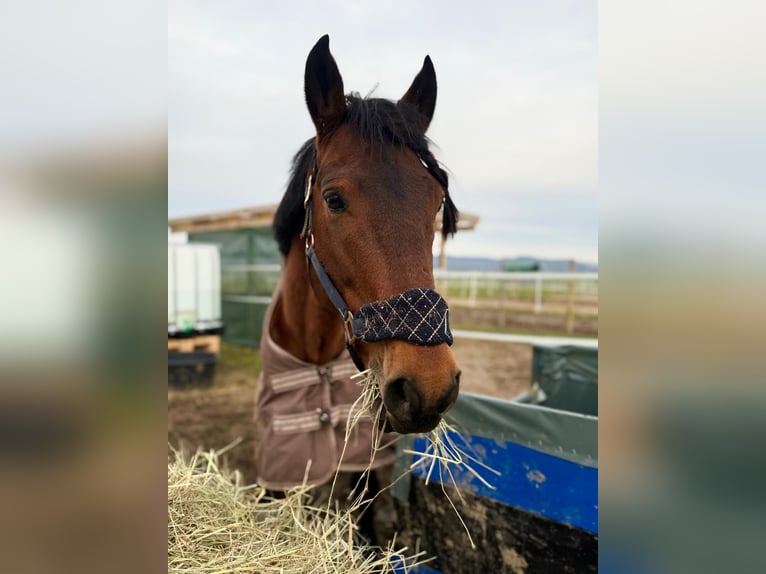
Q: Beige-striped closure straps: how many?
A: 2